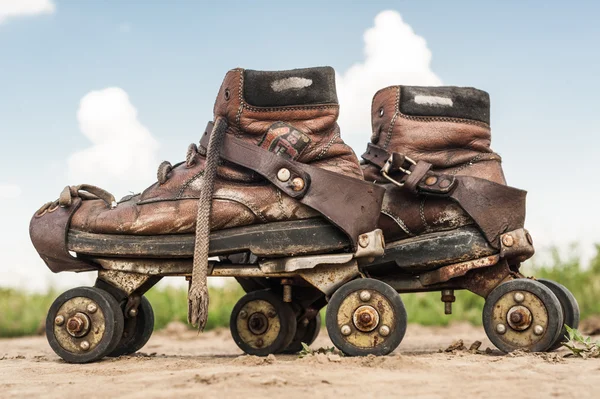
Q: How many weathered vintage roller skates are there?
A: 2